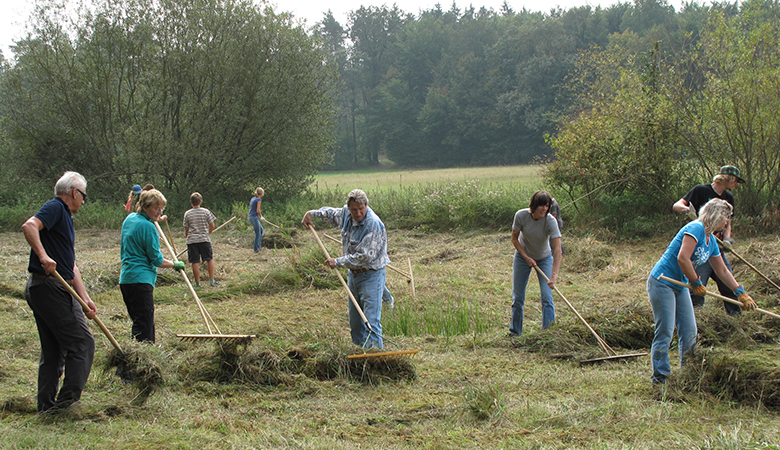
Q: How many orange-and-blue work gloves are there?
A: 2